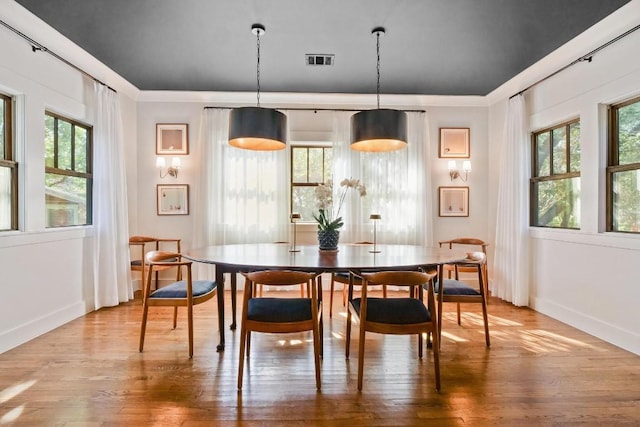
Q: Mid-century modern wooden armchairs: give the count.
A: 8